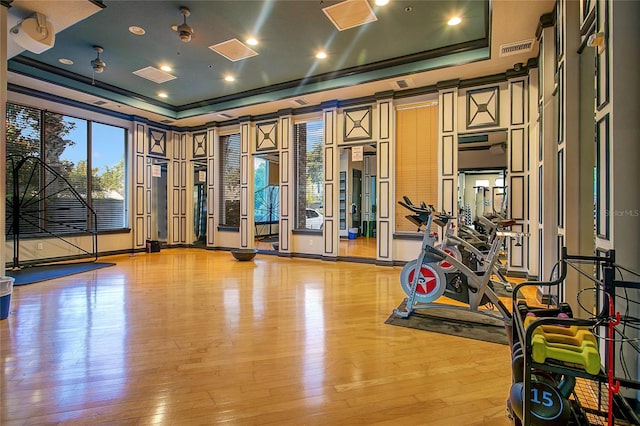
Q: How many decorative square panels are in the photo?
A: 5